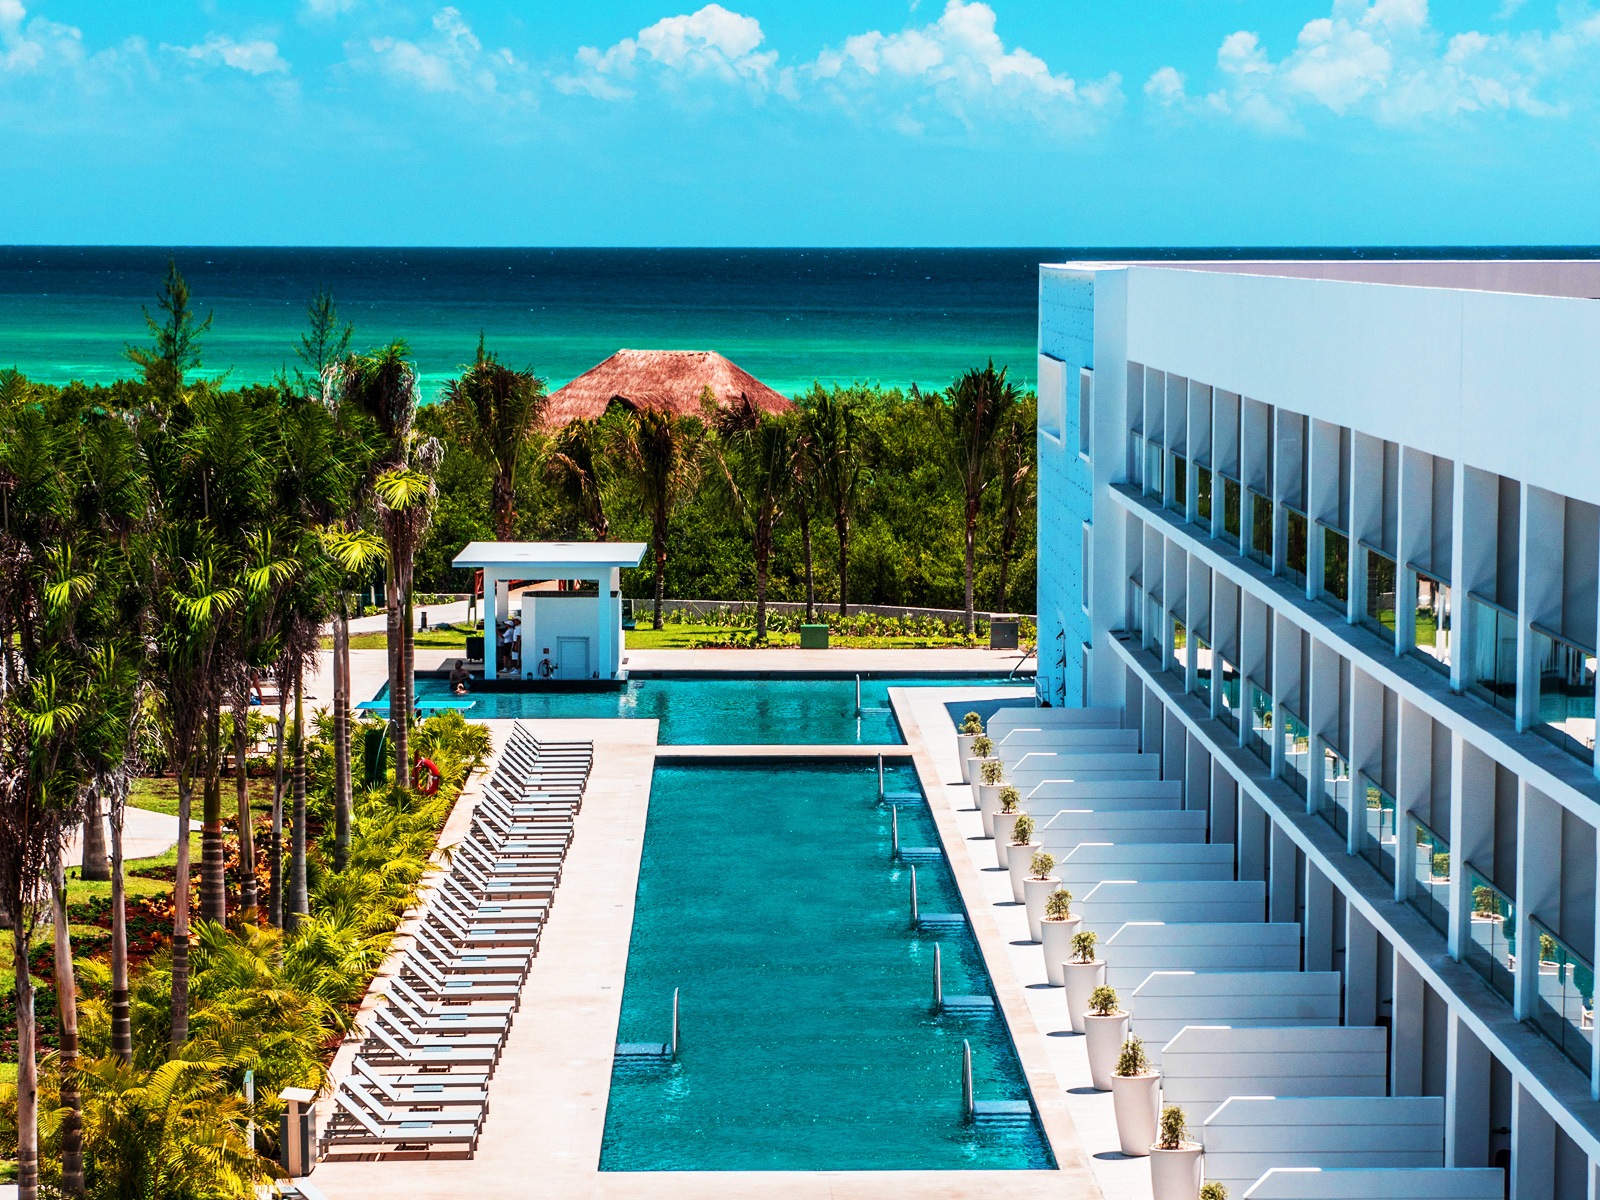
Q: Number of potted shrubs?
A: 12